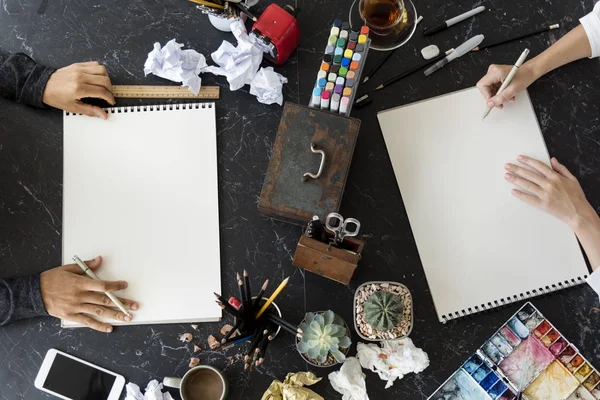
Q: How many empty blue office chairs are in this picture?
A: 0